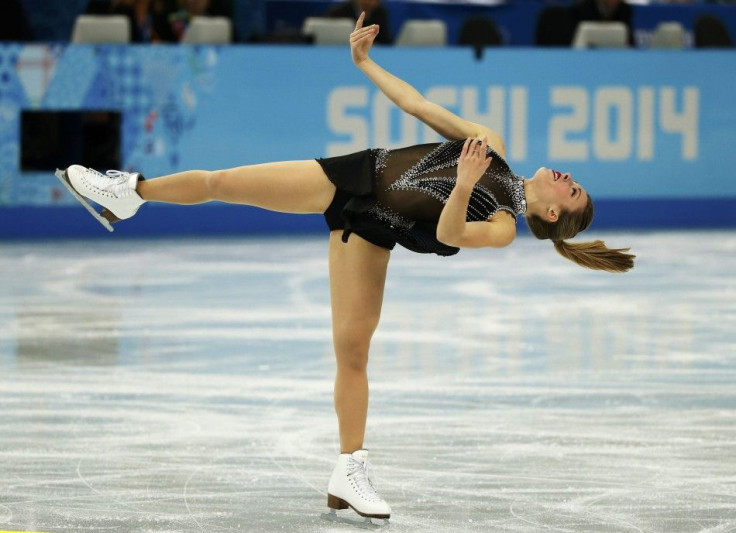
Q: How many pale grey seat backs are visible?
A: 6